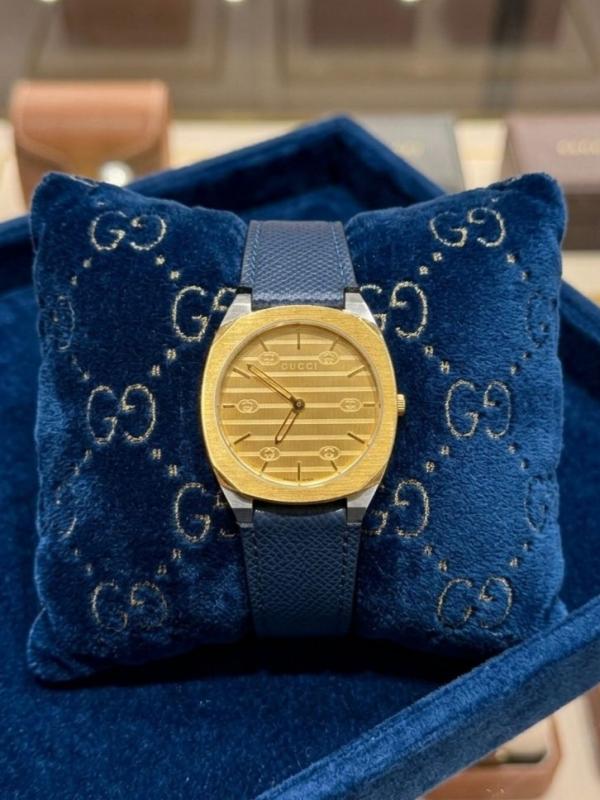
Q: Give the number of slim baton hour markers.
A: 12